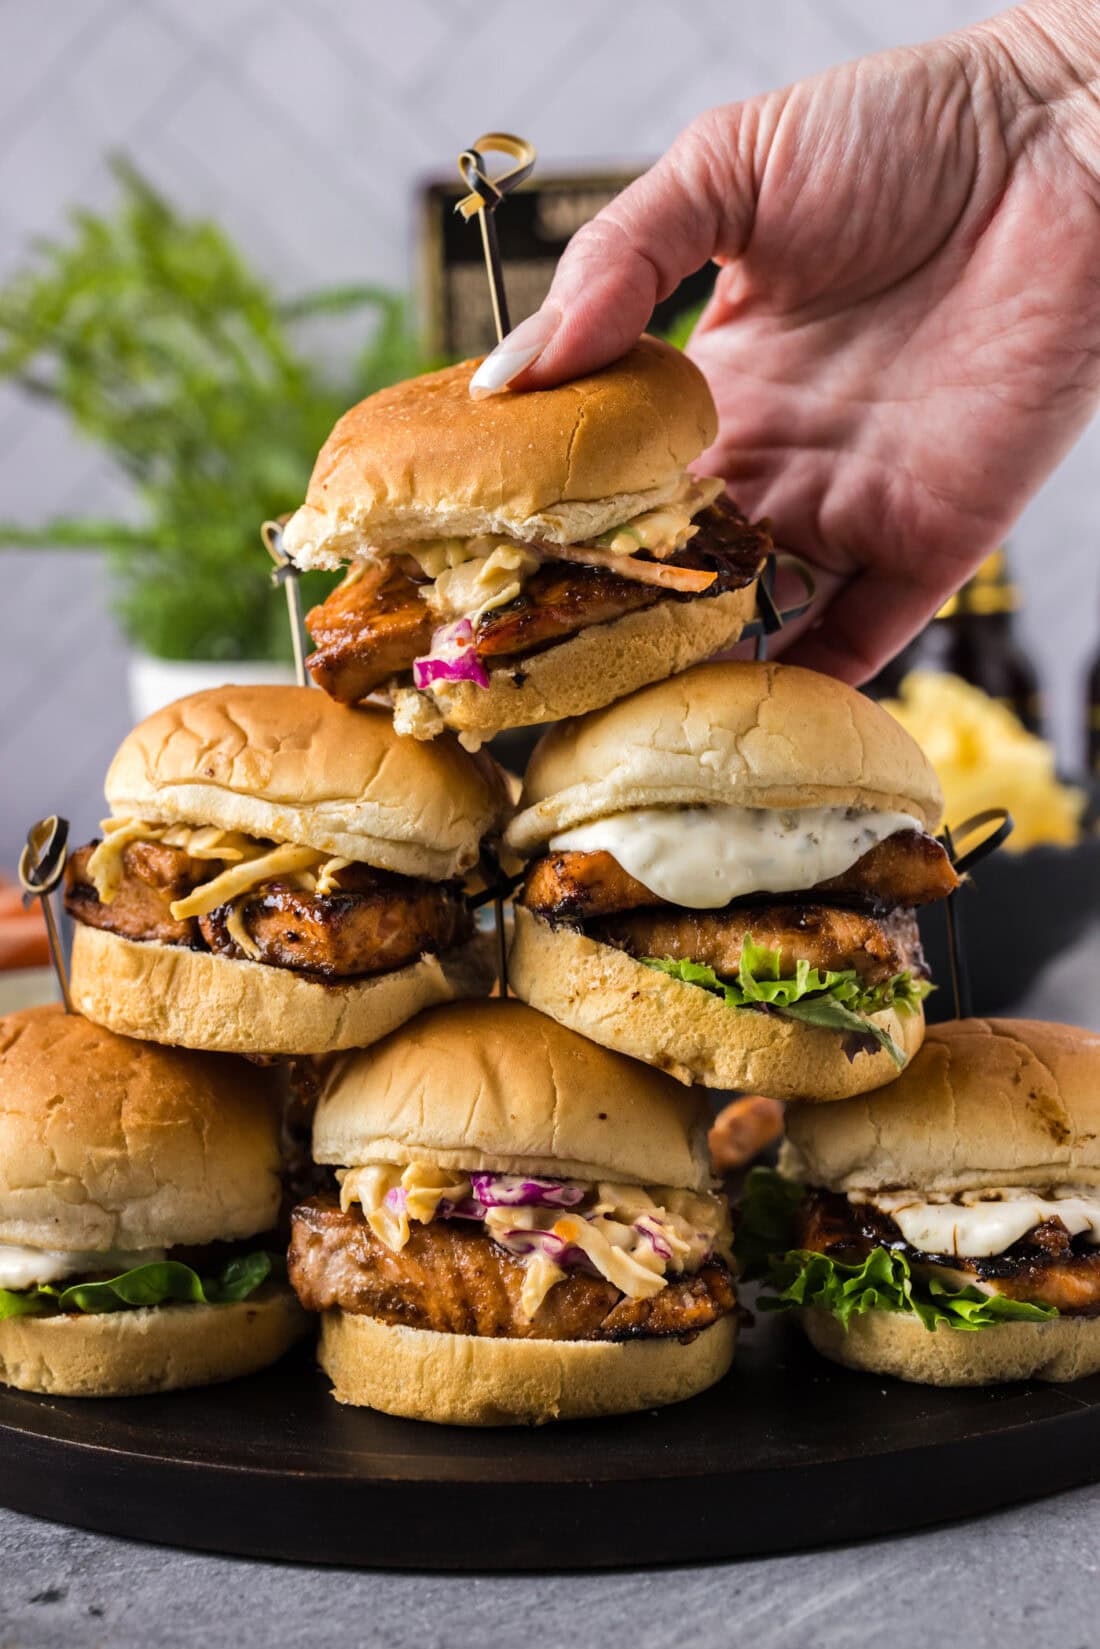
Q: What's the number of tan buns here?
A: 6